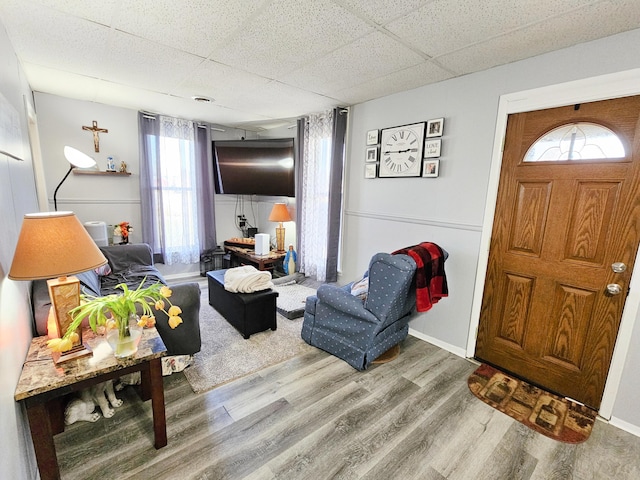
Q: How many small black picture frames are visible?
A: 6